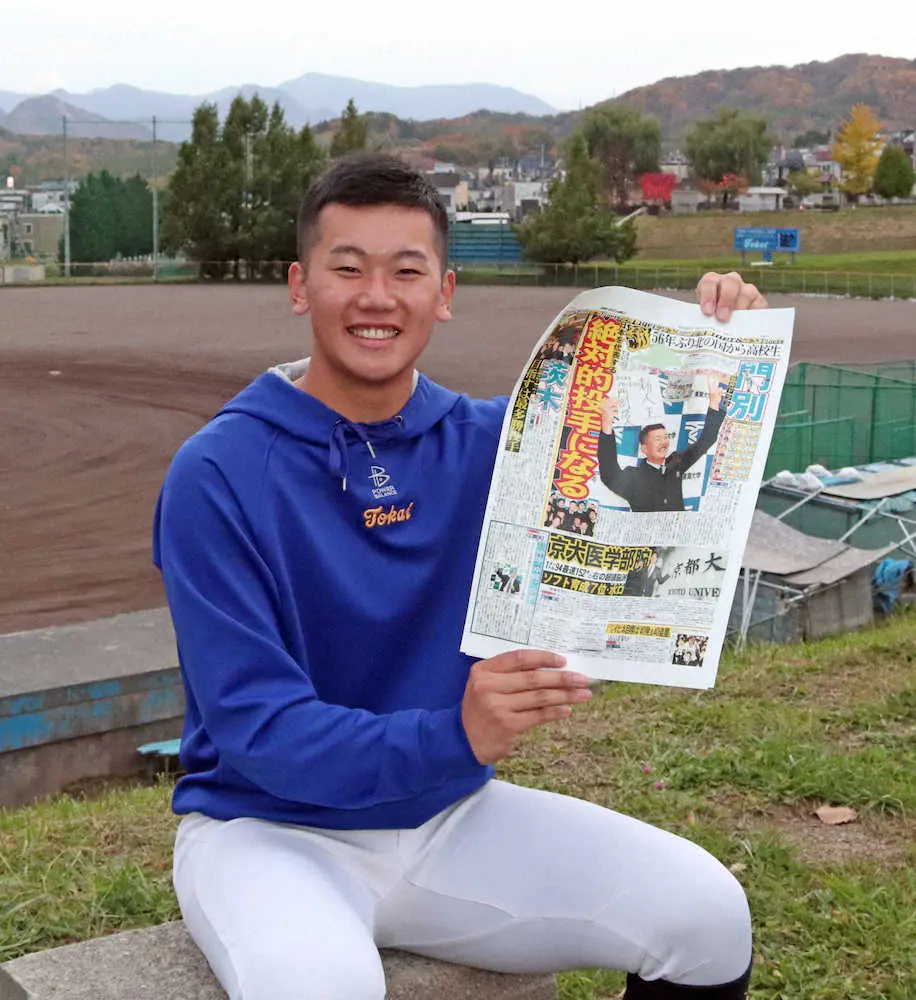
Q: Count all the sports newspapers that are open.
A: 1